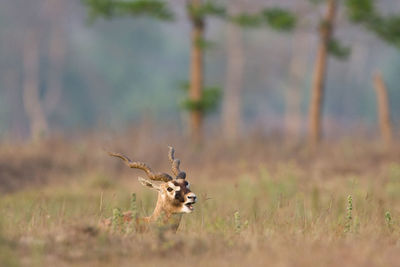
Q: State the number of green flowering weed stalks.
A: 5